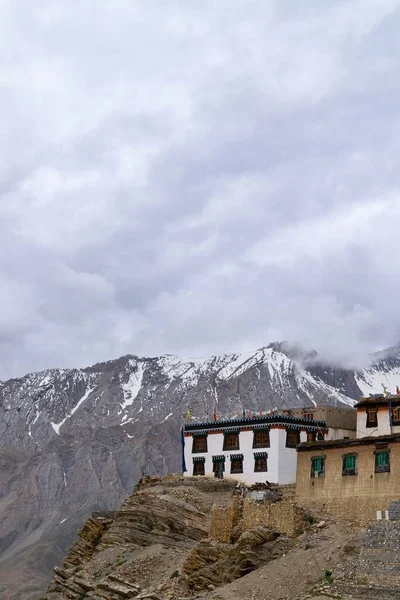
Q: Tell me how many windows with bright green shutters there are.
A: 3